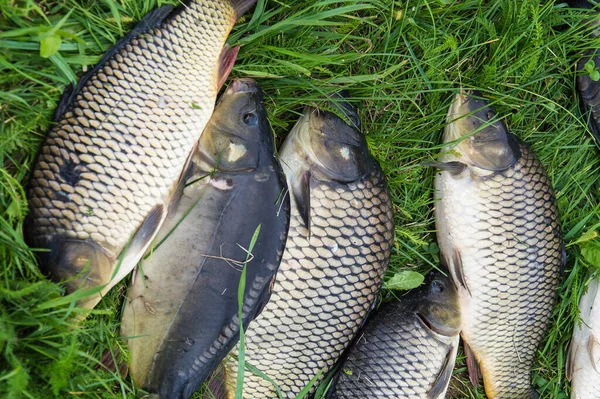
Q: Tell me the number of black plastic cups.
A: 0